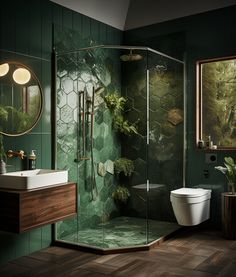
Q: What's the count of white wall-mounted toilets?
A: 1